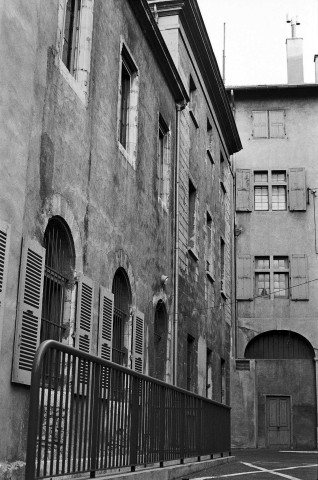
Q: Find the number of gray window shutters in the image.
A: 11